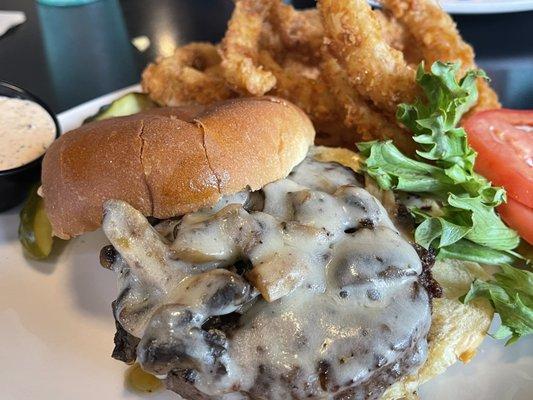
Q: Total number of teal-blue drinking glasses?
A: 1